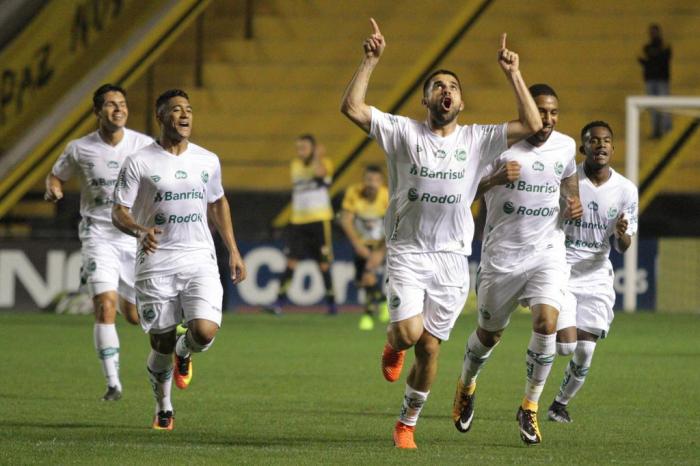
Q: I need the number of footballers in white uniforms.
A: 5